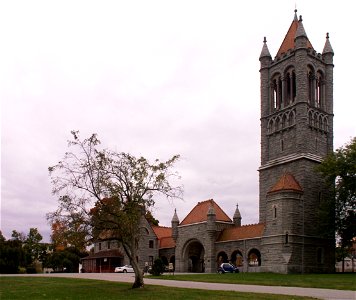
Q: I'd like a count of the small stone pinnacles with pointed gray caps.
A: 6